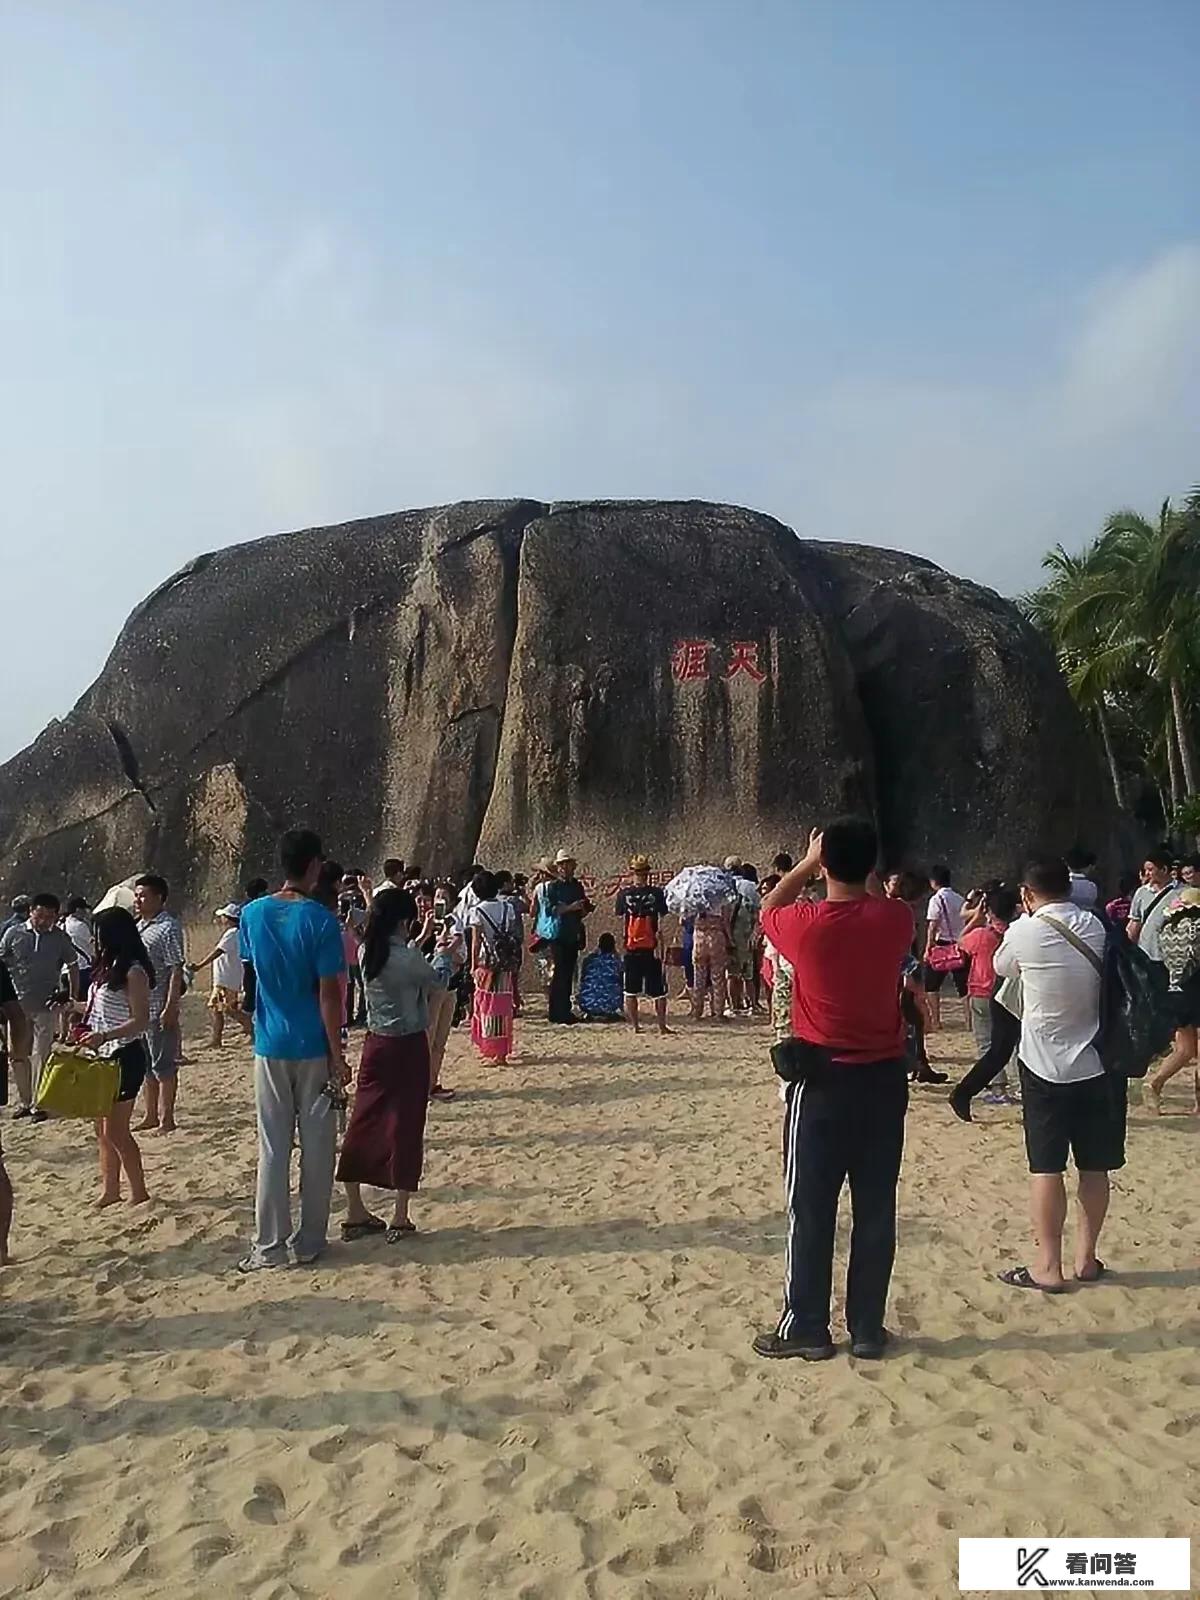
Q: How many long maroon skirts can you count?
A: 1